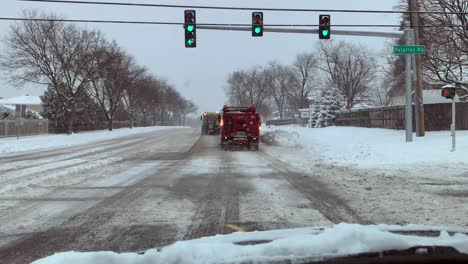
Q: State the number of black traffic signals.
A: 3